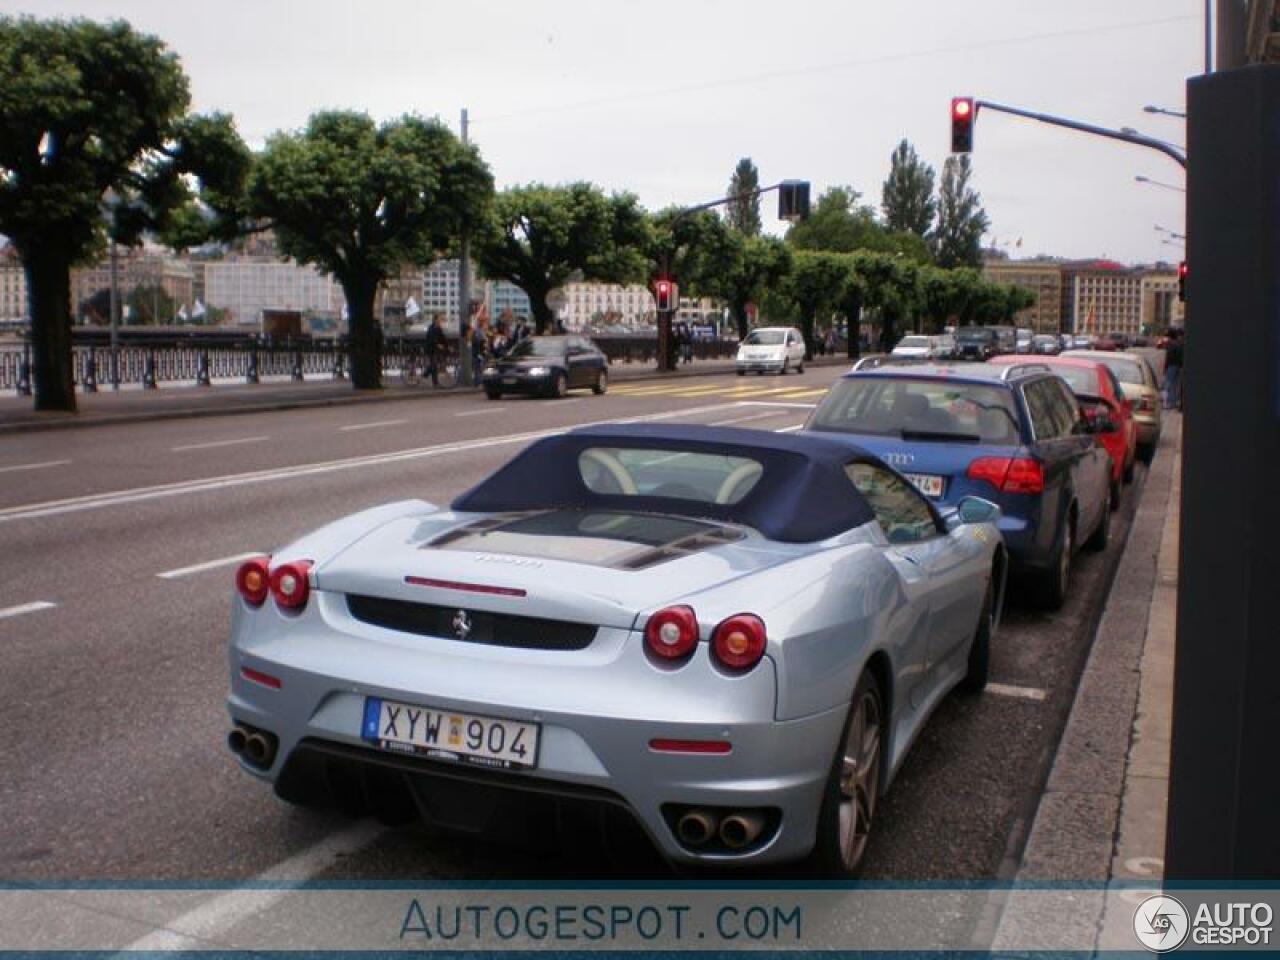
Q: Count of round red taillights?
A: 4